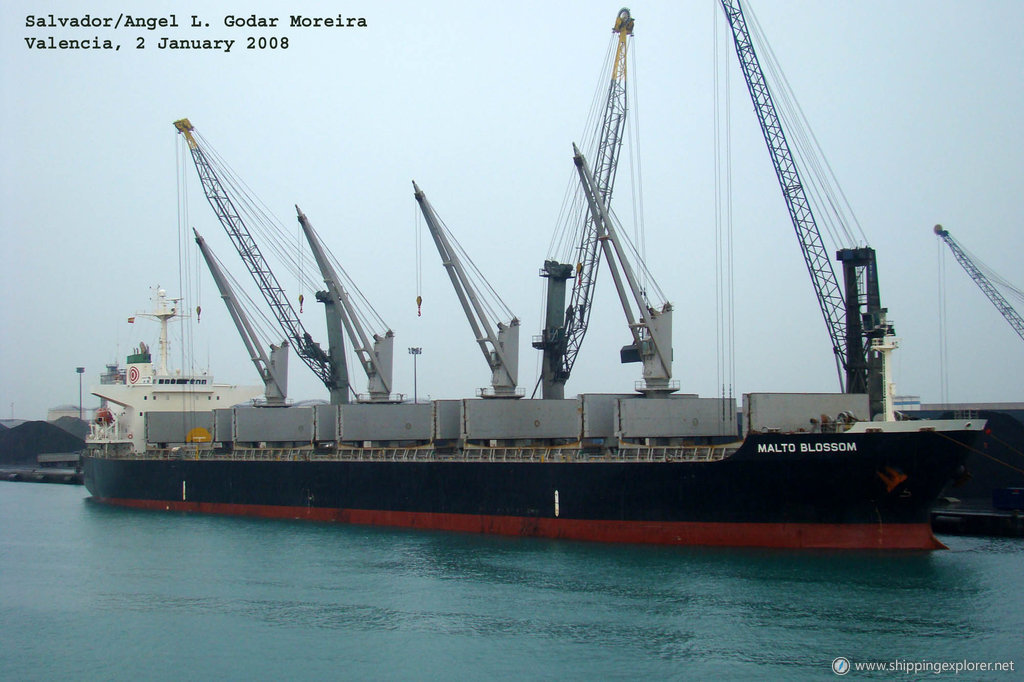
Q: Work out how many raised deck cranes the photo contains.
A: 4